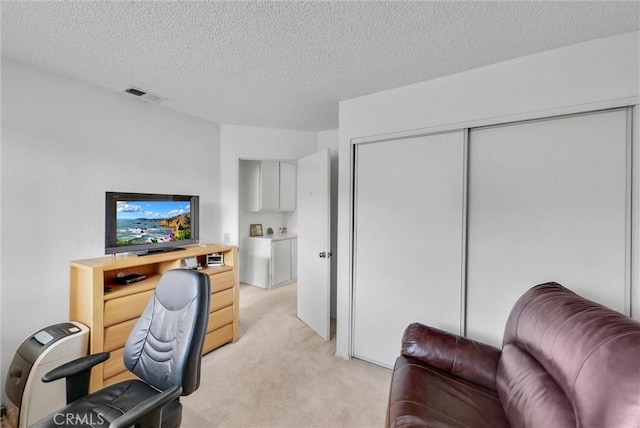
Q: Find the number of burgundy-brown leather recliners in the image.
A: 1